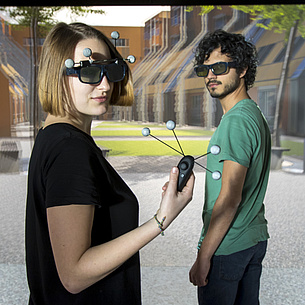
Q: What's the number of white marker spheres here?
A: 8